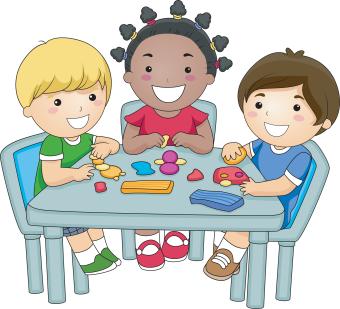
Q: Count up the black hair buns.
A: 7